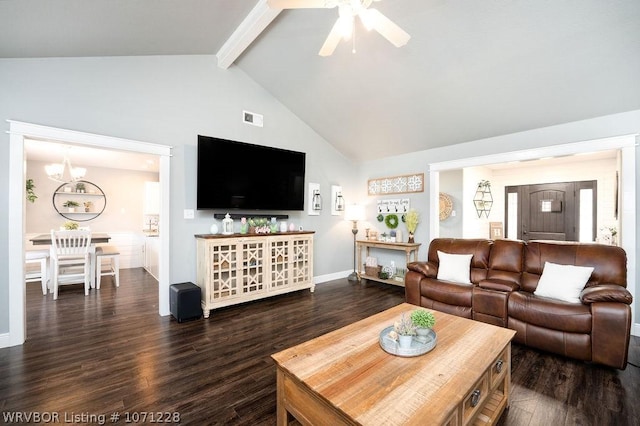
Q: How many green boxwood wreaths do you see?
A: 1